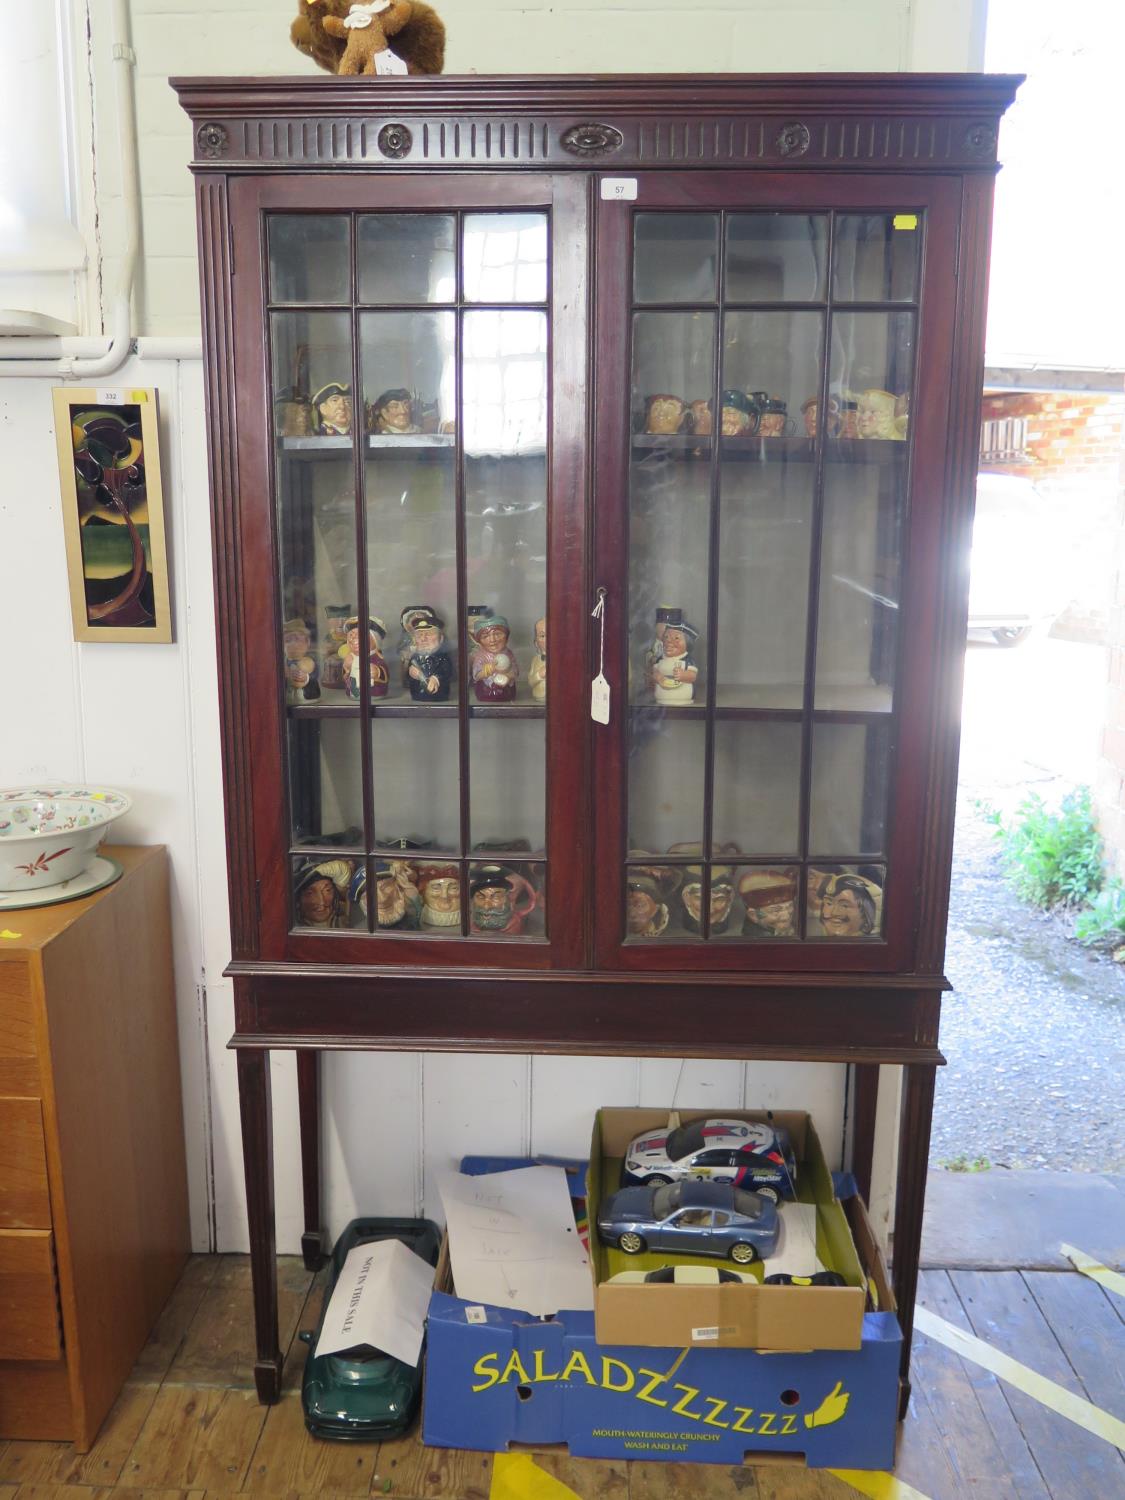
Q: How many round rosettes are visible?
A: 4